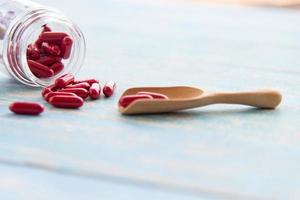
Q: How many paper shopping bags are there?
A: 0